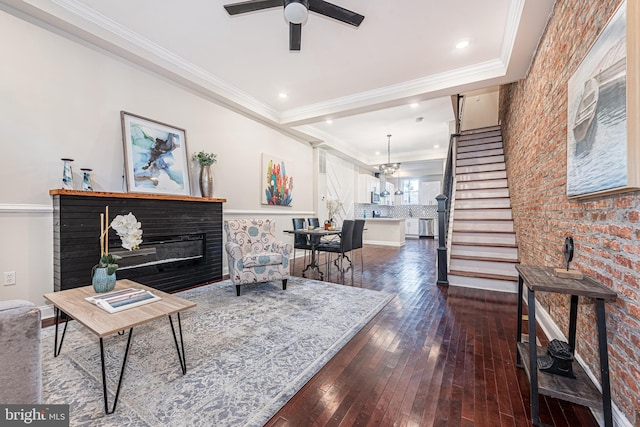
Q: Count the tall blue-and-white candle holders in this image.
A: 2